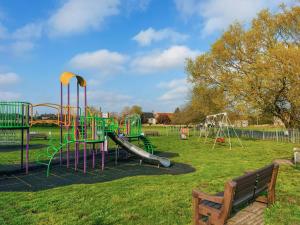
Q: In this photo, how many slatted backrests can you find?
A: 1